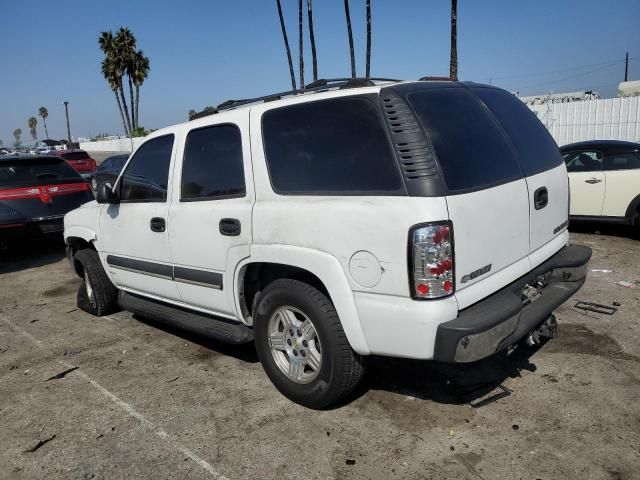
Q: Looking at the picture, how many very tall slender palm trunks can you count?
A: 6